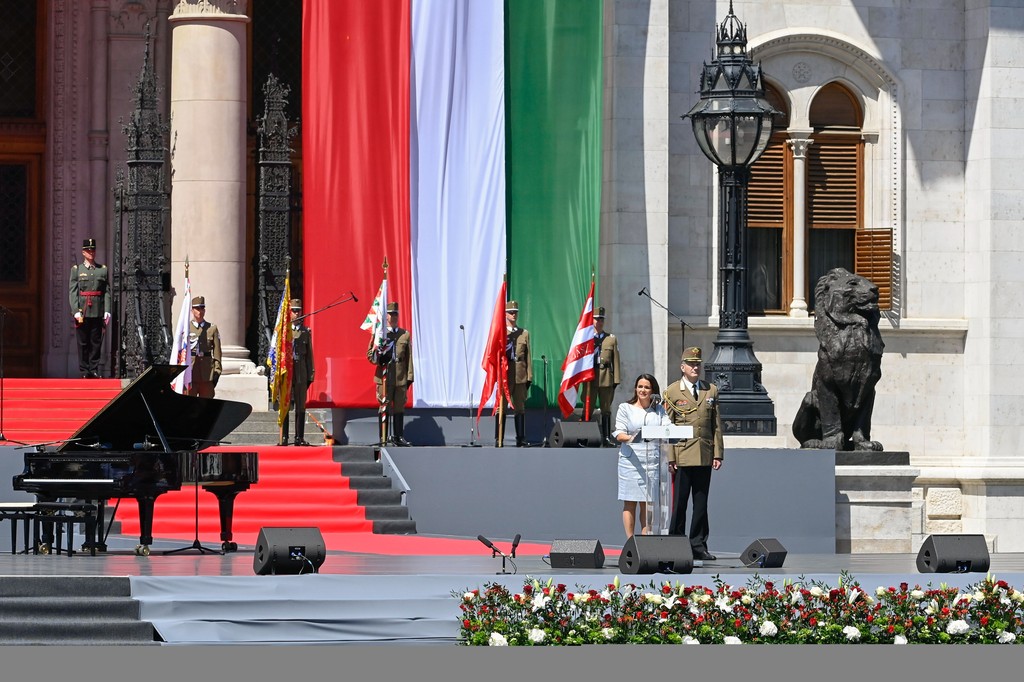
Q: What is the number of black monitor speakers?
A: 6